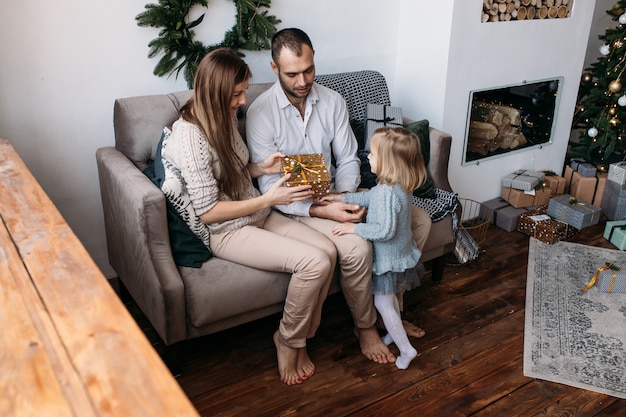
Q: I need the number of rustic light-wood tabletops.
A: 1